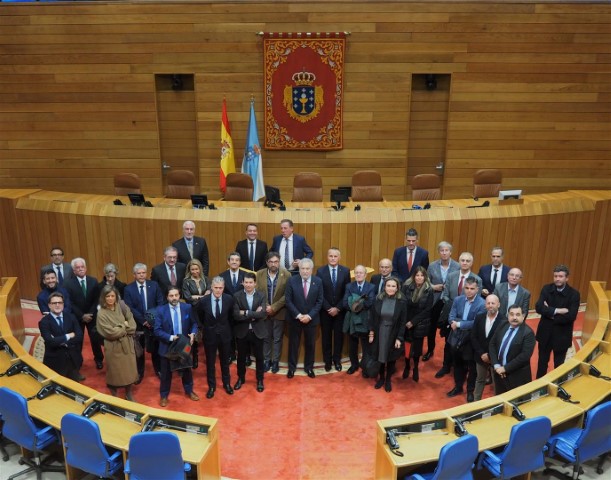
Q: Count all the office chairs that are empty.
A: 13